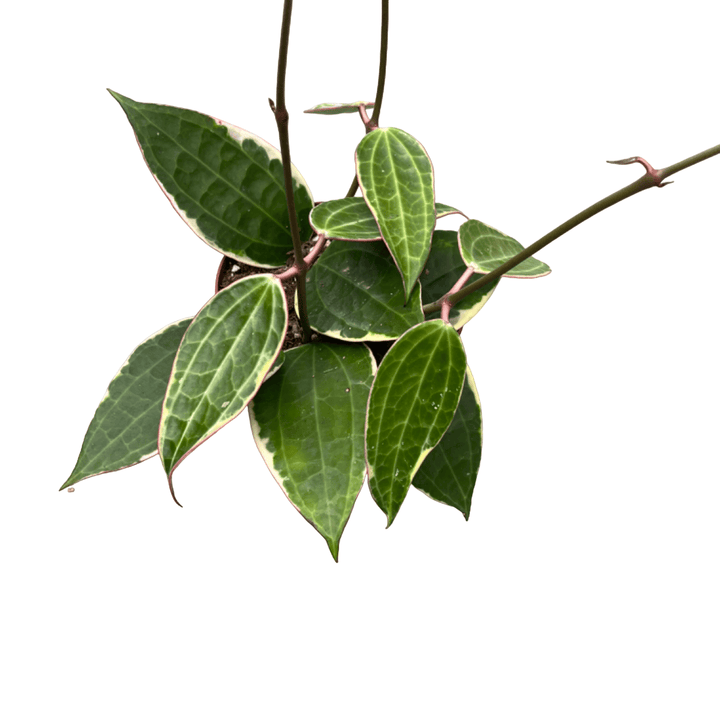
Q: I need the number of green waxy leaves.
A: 12